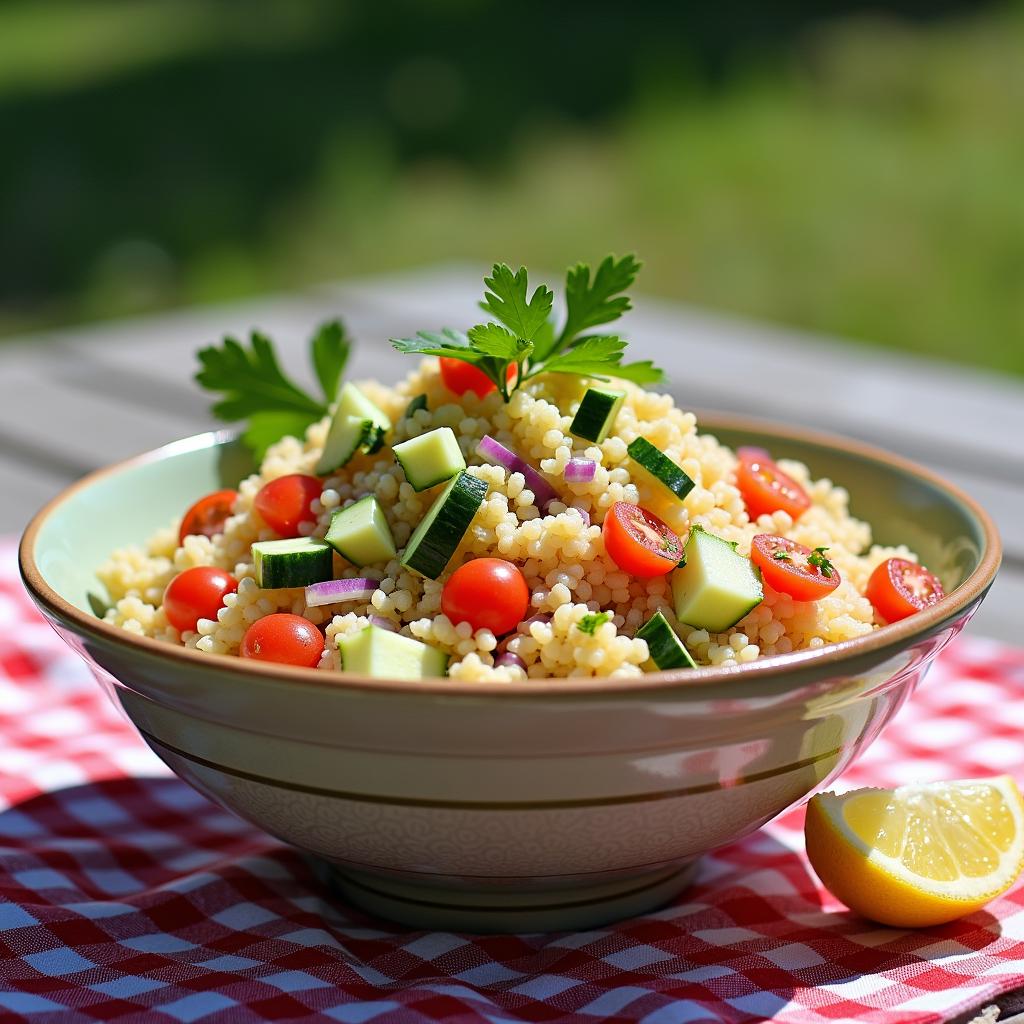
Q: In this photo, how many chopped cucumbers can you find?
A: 10